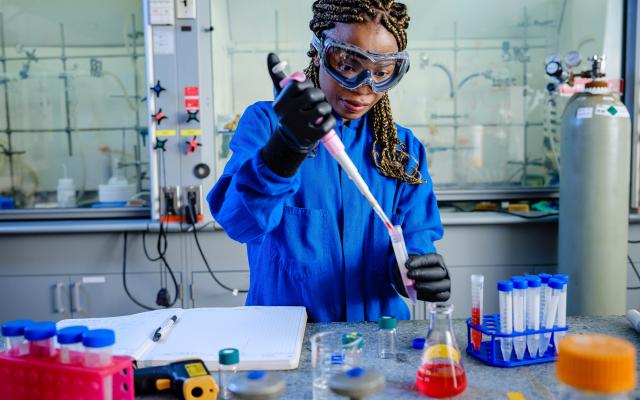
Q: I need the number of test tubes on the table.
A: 11